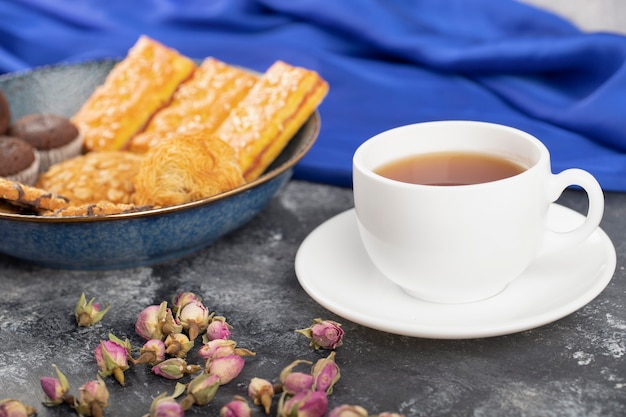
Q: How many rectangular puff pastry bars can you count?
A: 3